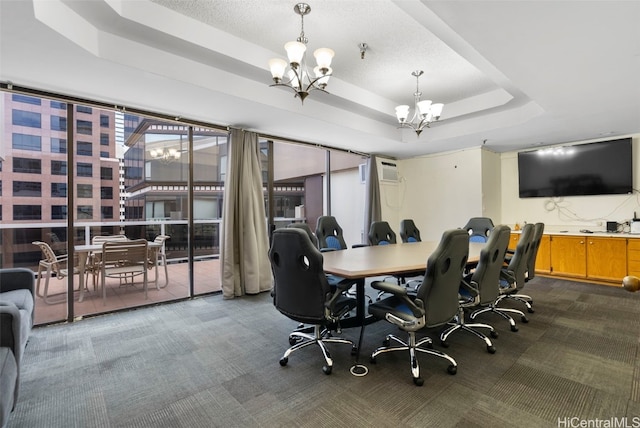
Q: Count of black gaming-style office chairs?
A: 10